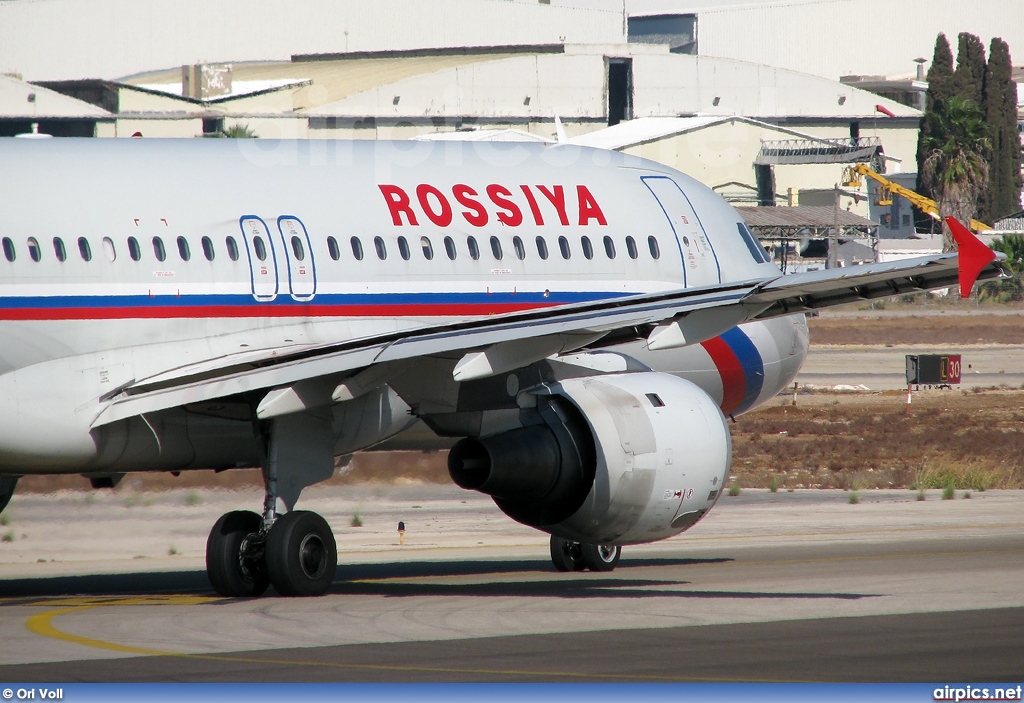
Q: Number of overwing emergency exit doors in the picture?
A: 2